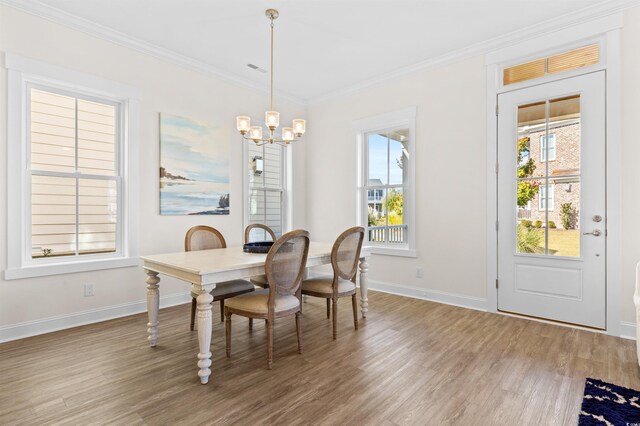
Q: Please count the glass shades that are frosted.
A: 5